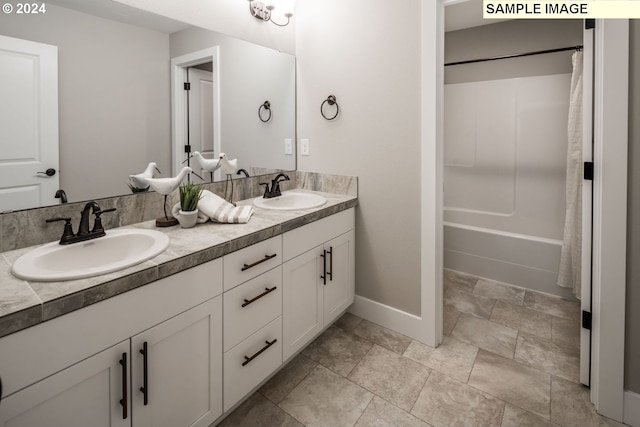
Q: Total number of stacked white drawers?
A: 3